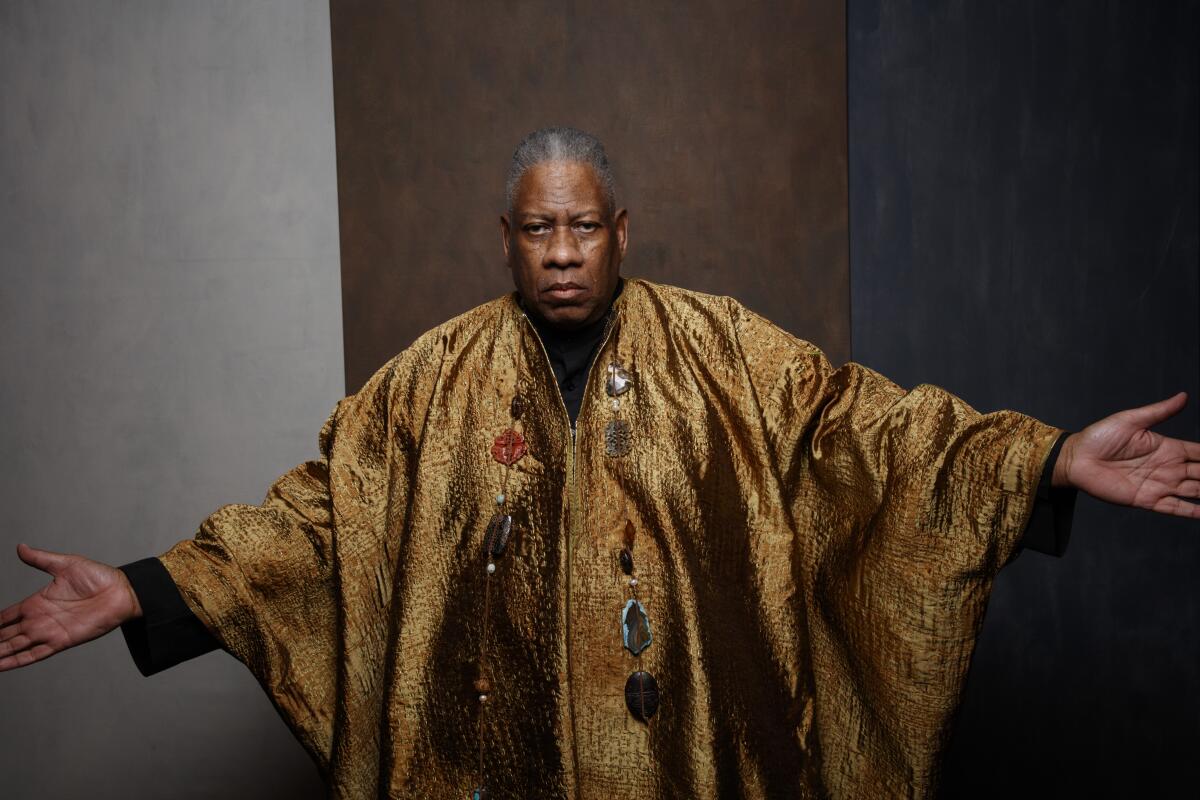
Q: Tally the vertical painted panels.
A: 3